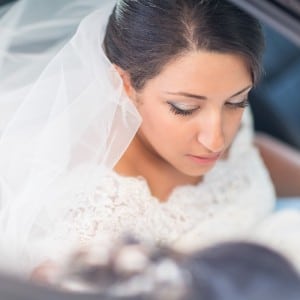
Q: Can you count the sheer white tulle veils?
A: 1